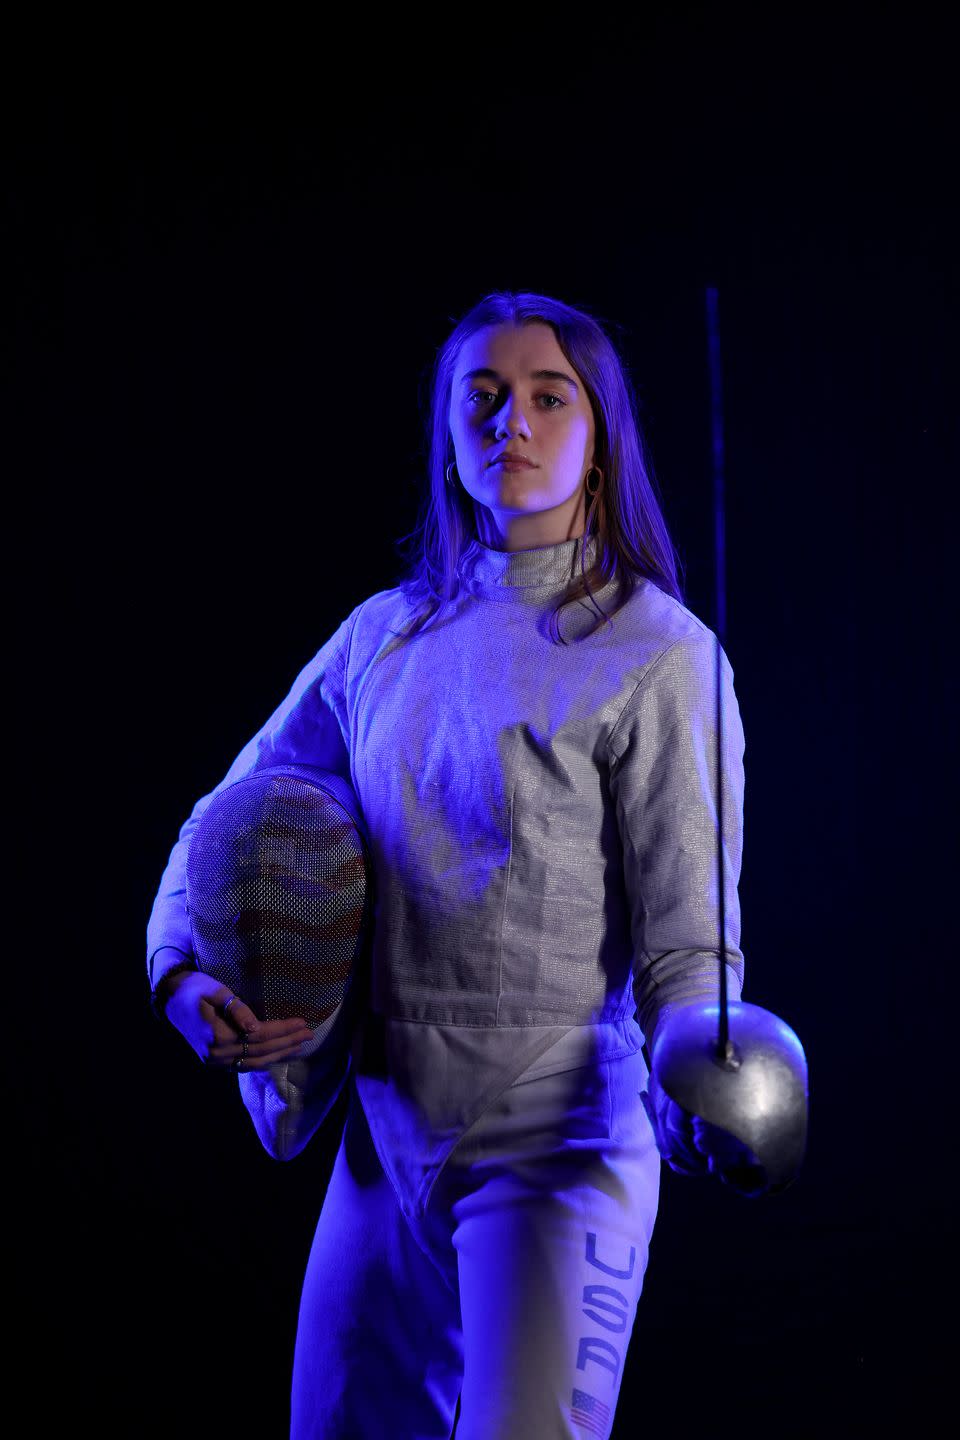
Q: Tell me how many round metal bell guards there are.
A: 1